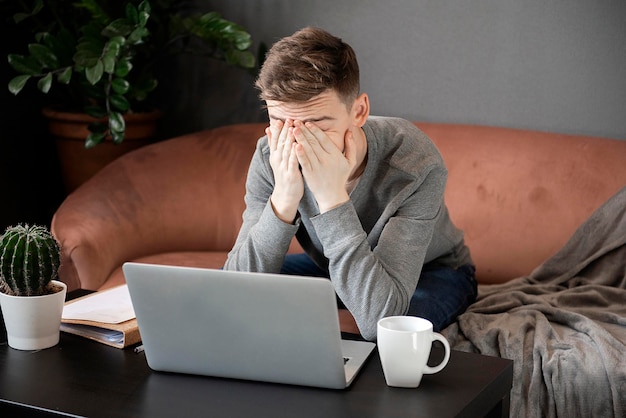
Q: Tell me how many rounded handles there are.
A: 1